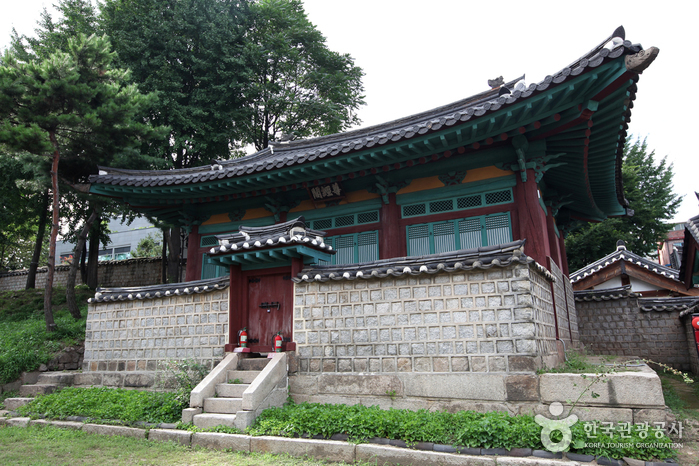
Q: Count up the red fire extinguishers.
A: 2